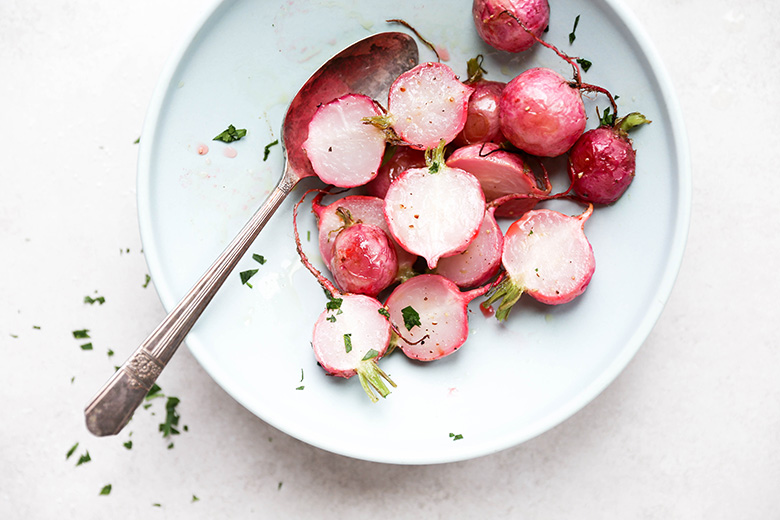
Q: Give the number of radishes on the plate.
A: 15